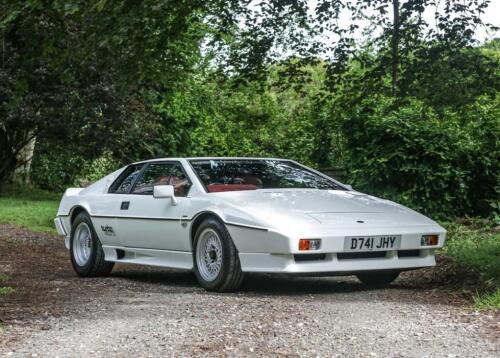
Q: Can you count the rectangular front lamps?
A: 2